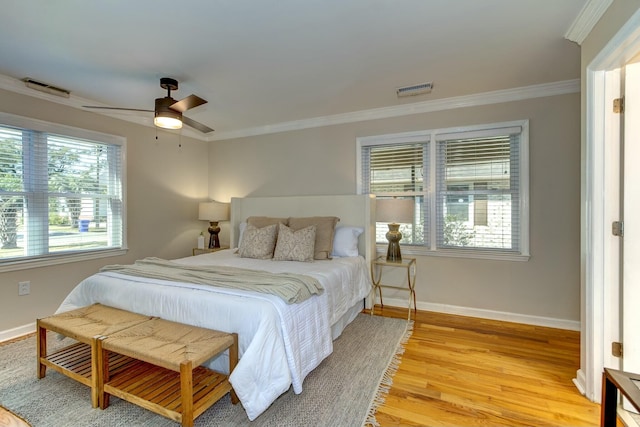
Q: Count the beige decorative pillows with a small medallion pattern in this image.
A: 2